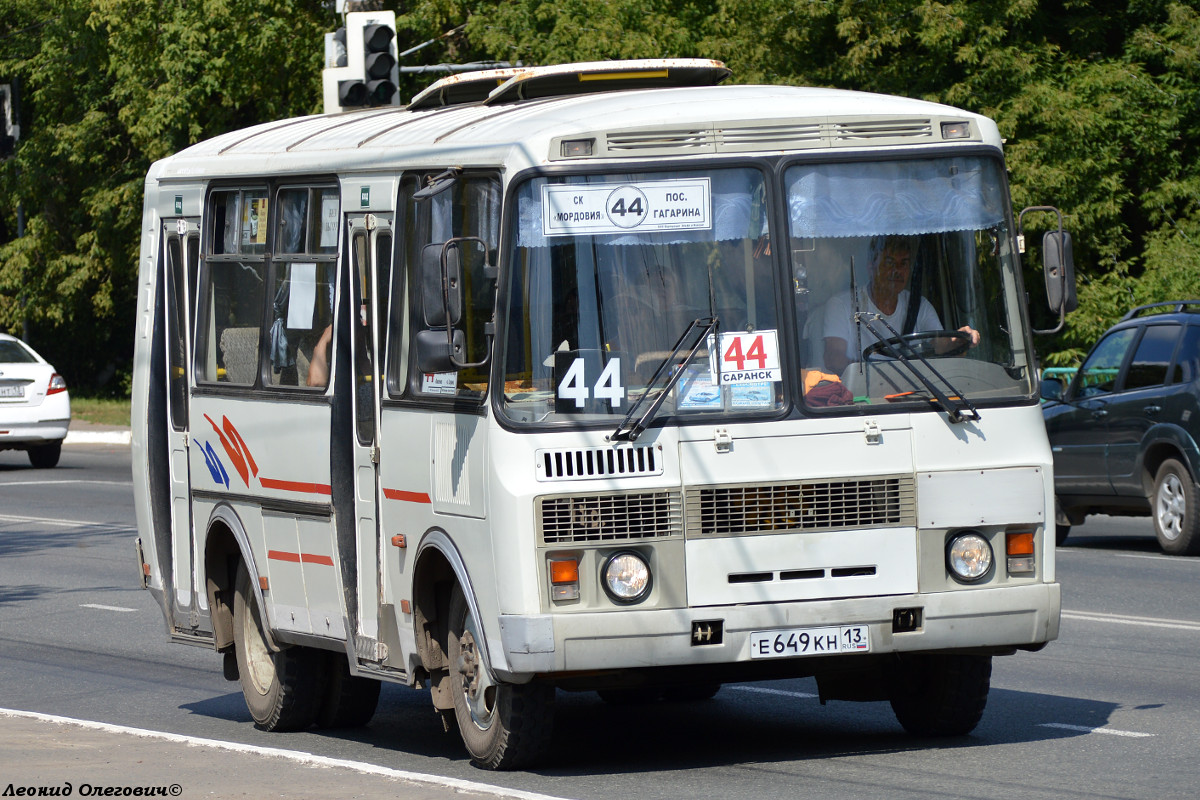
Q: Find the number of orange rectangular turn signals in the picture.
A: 2